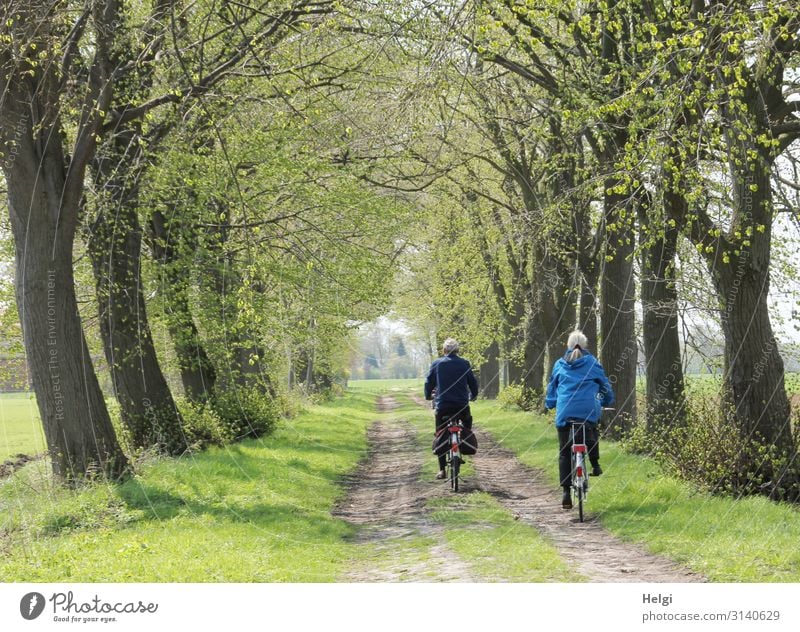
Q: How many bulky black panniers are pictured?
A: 2